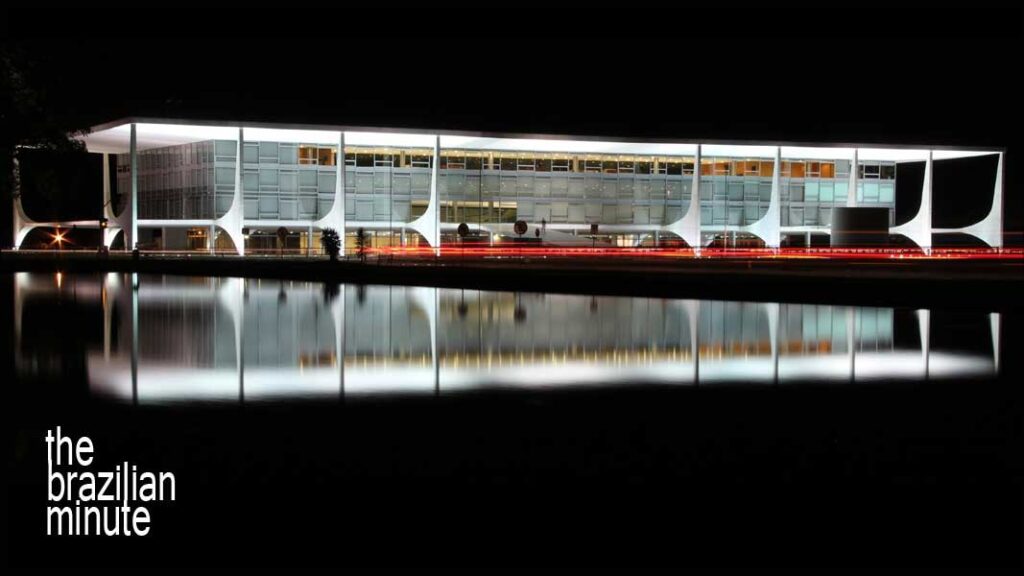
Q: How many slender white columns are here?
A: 11